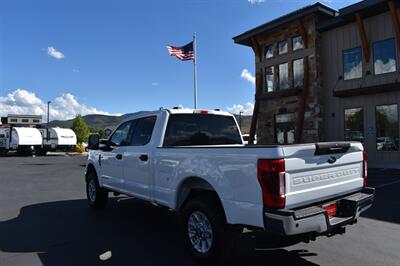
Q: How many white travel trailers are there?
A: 2